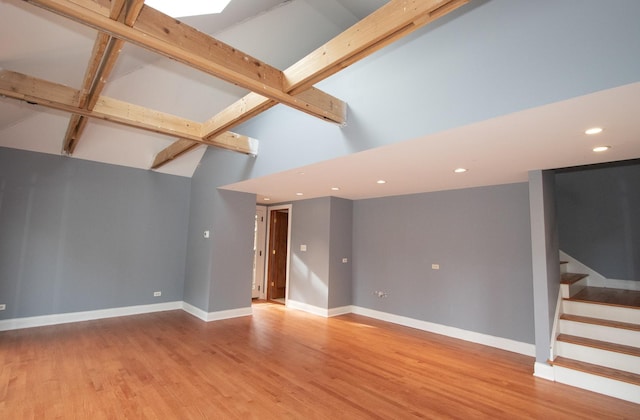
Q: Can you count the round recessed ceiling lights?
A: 7